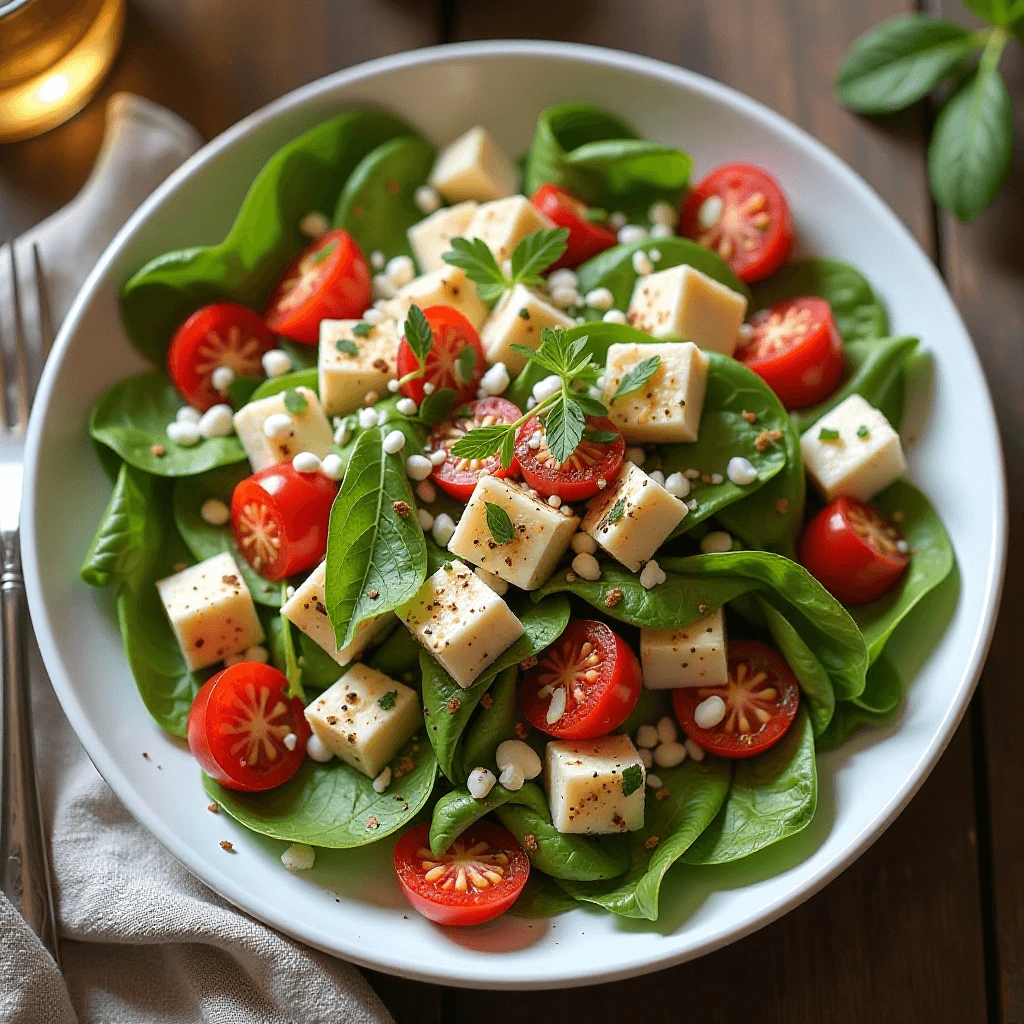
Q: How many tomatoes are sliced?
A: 14